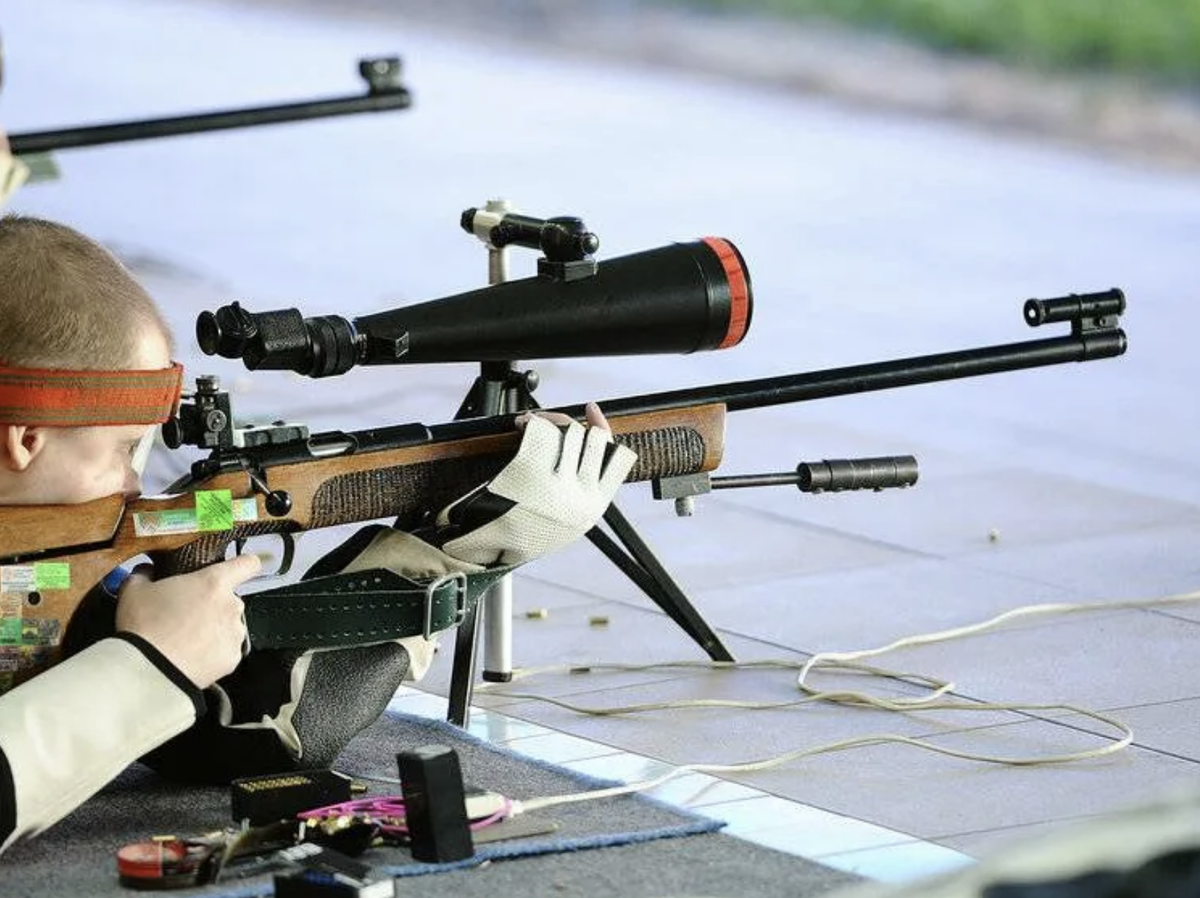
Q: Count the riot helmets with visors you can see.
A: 0